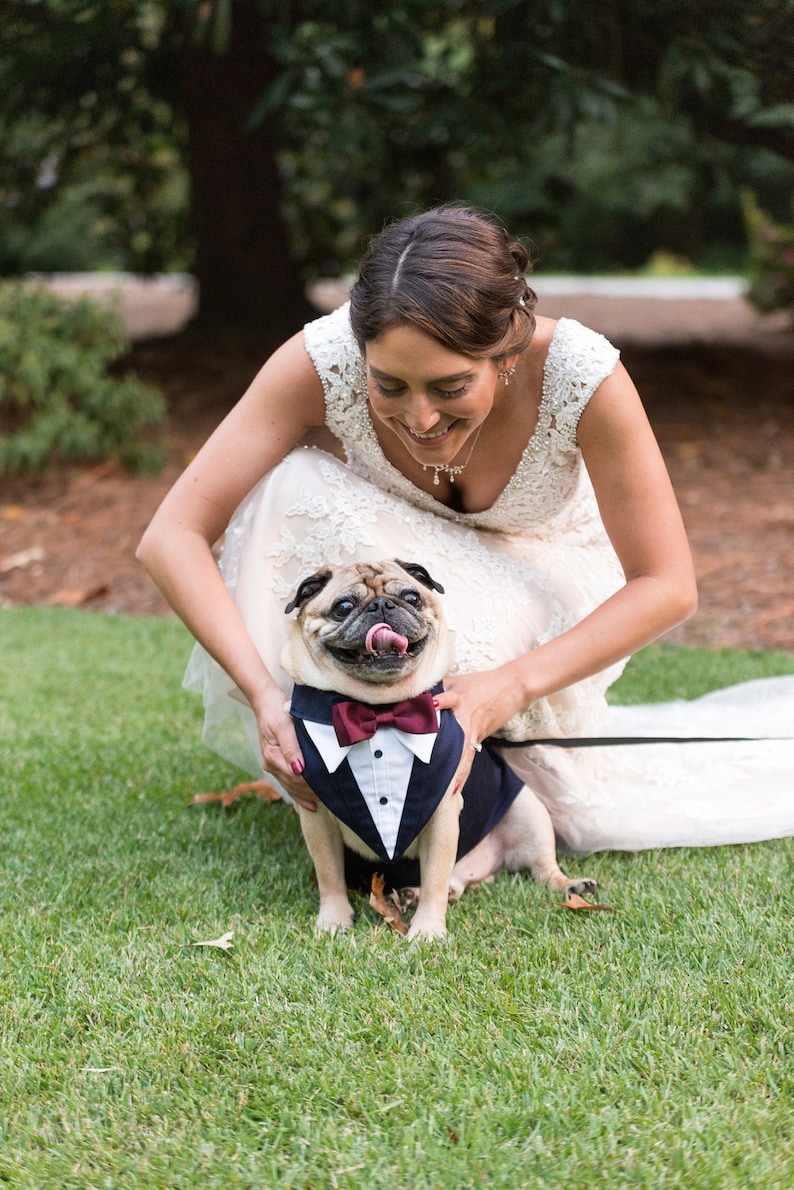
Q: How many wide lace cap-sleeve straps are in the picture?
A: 2